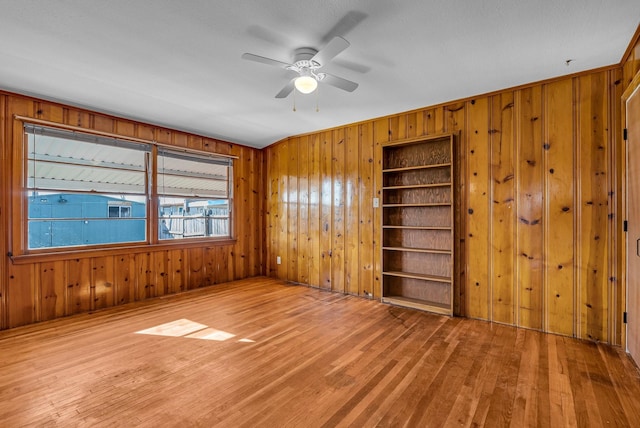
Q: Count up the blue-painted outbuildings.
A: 1